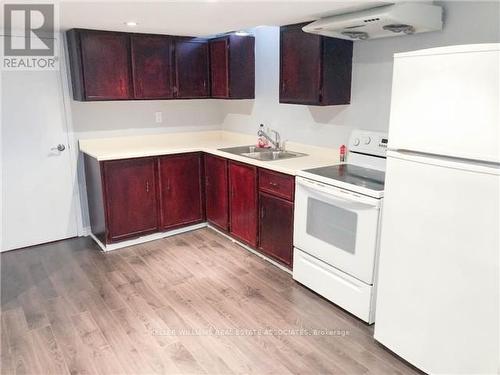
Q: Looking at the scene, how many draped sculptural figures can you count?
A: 0